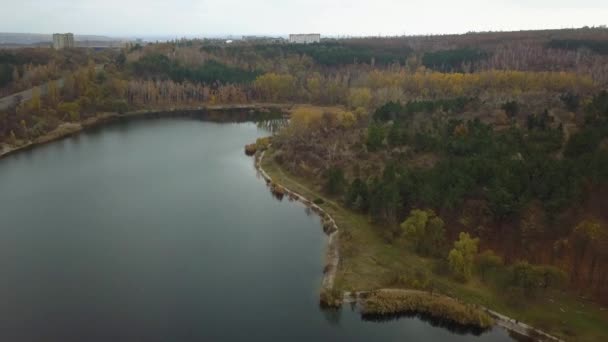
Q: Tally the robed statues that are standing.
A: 0